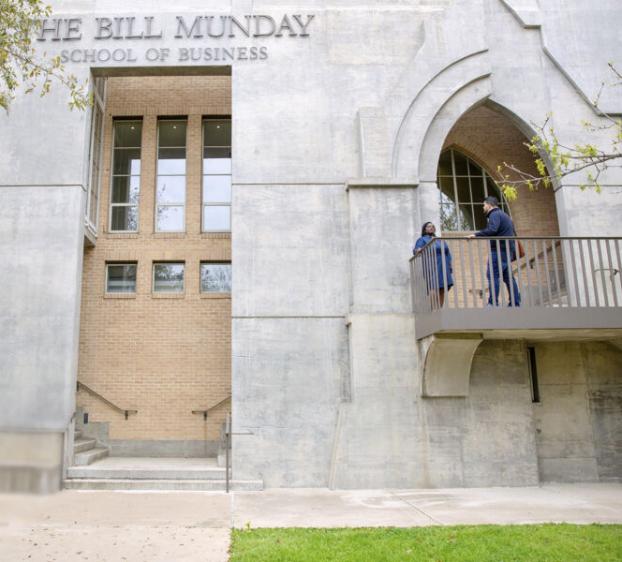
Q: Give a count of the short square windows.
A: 3